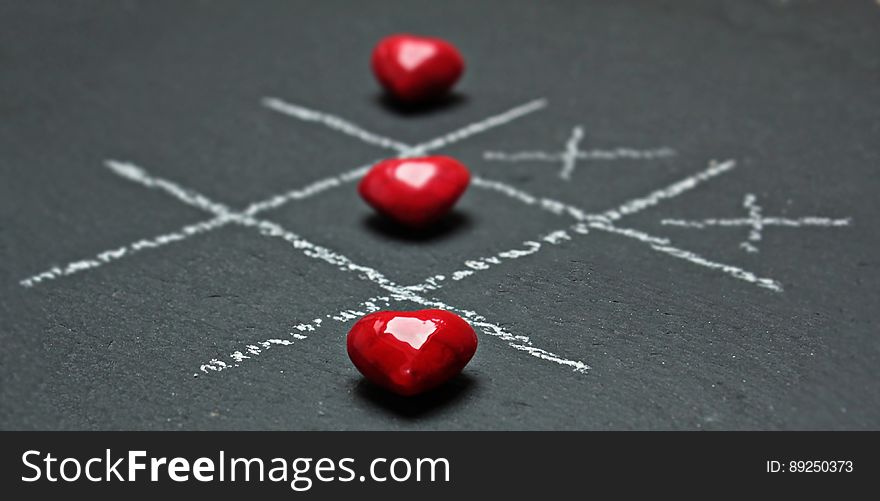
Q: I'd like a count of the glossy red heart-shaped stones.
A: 3